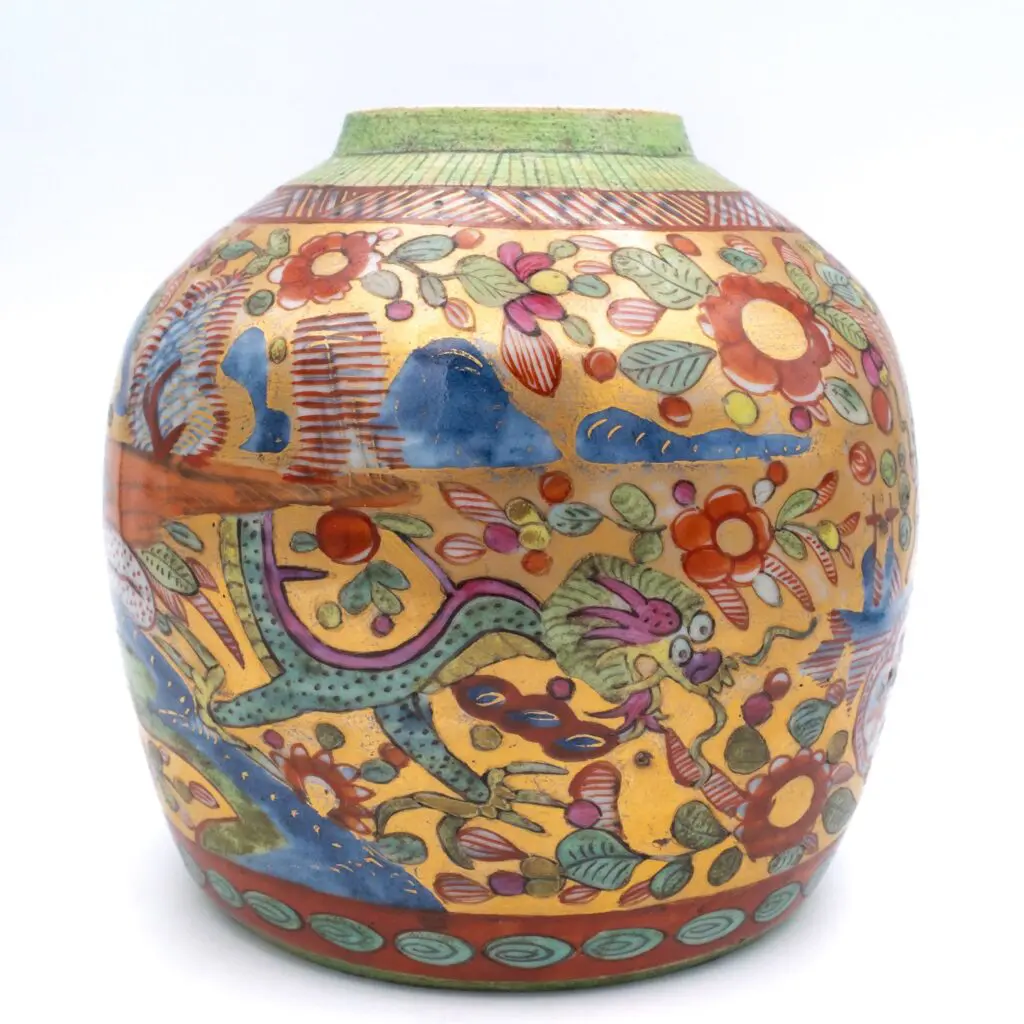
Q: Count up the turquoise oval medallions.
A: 10